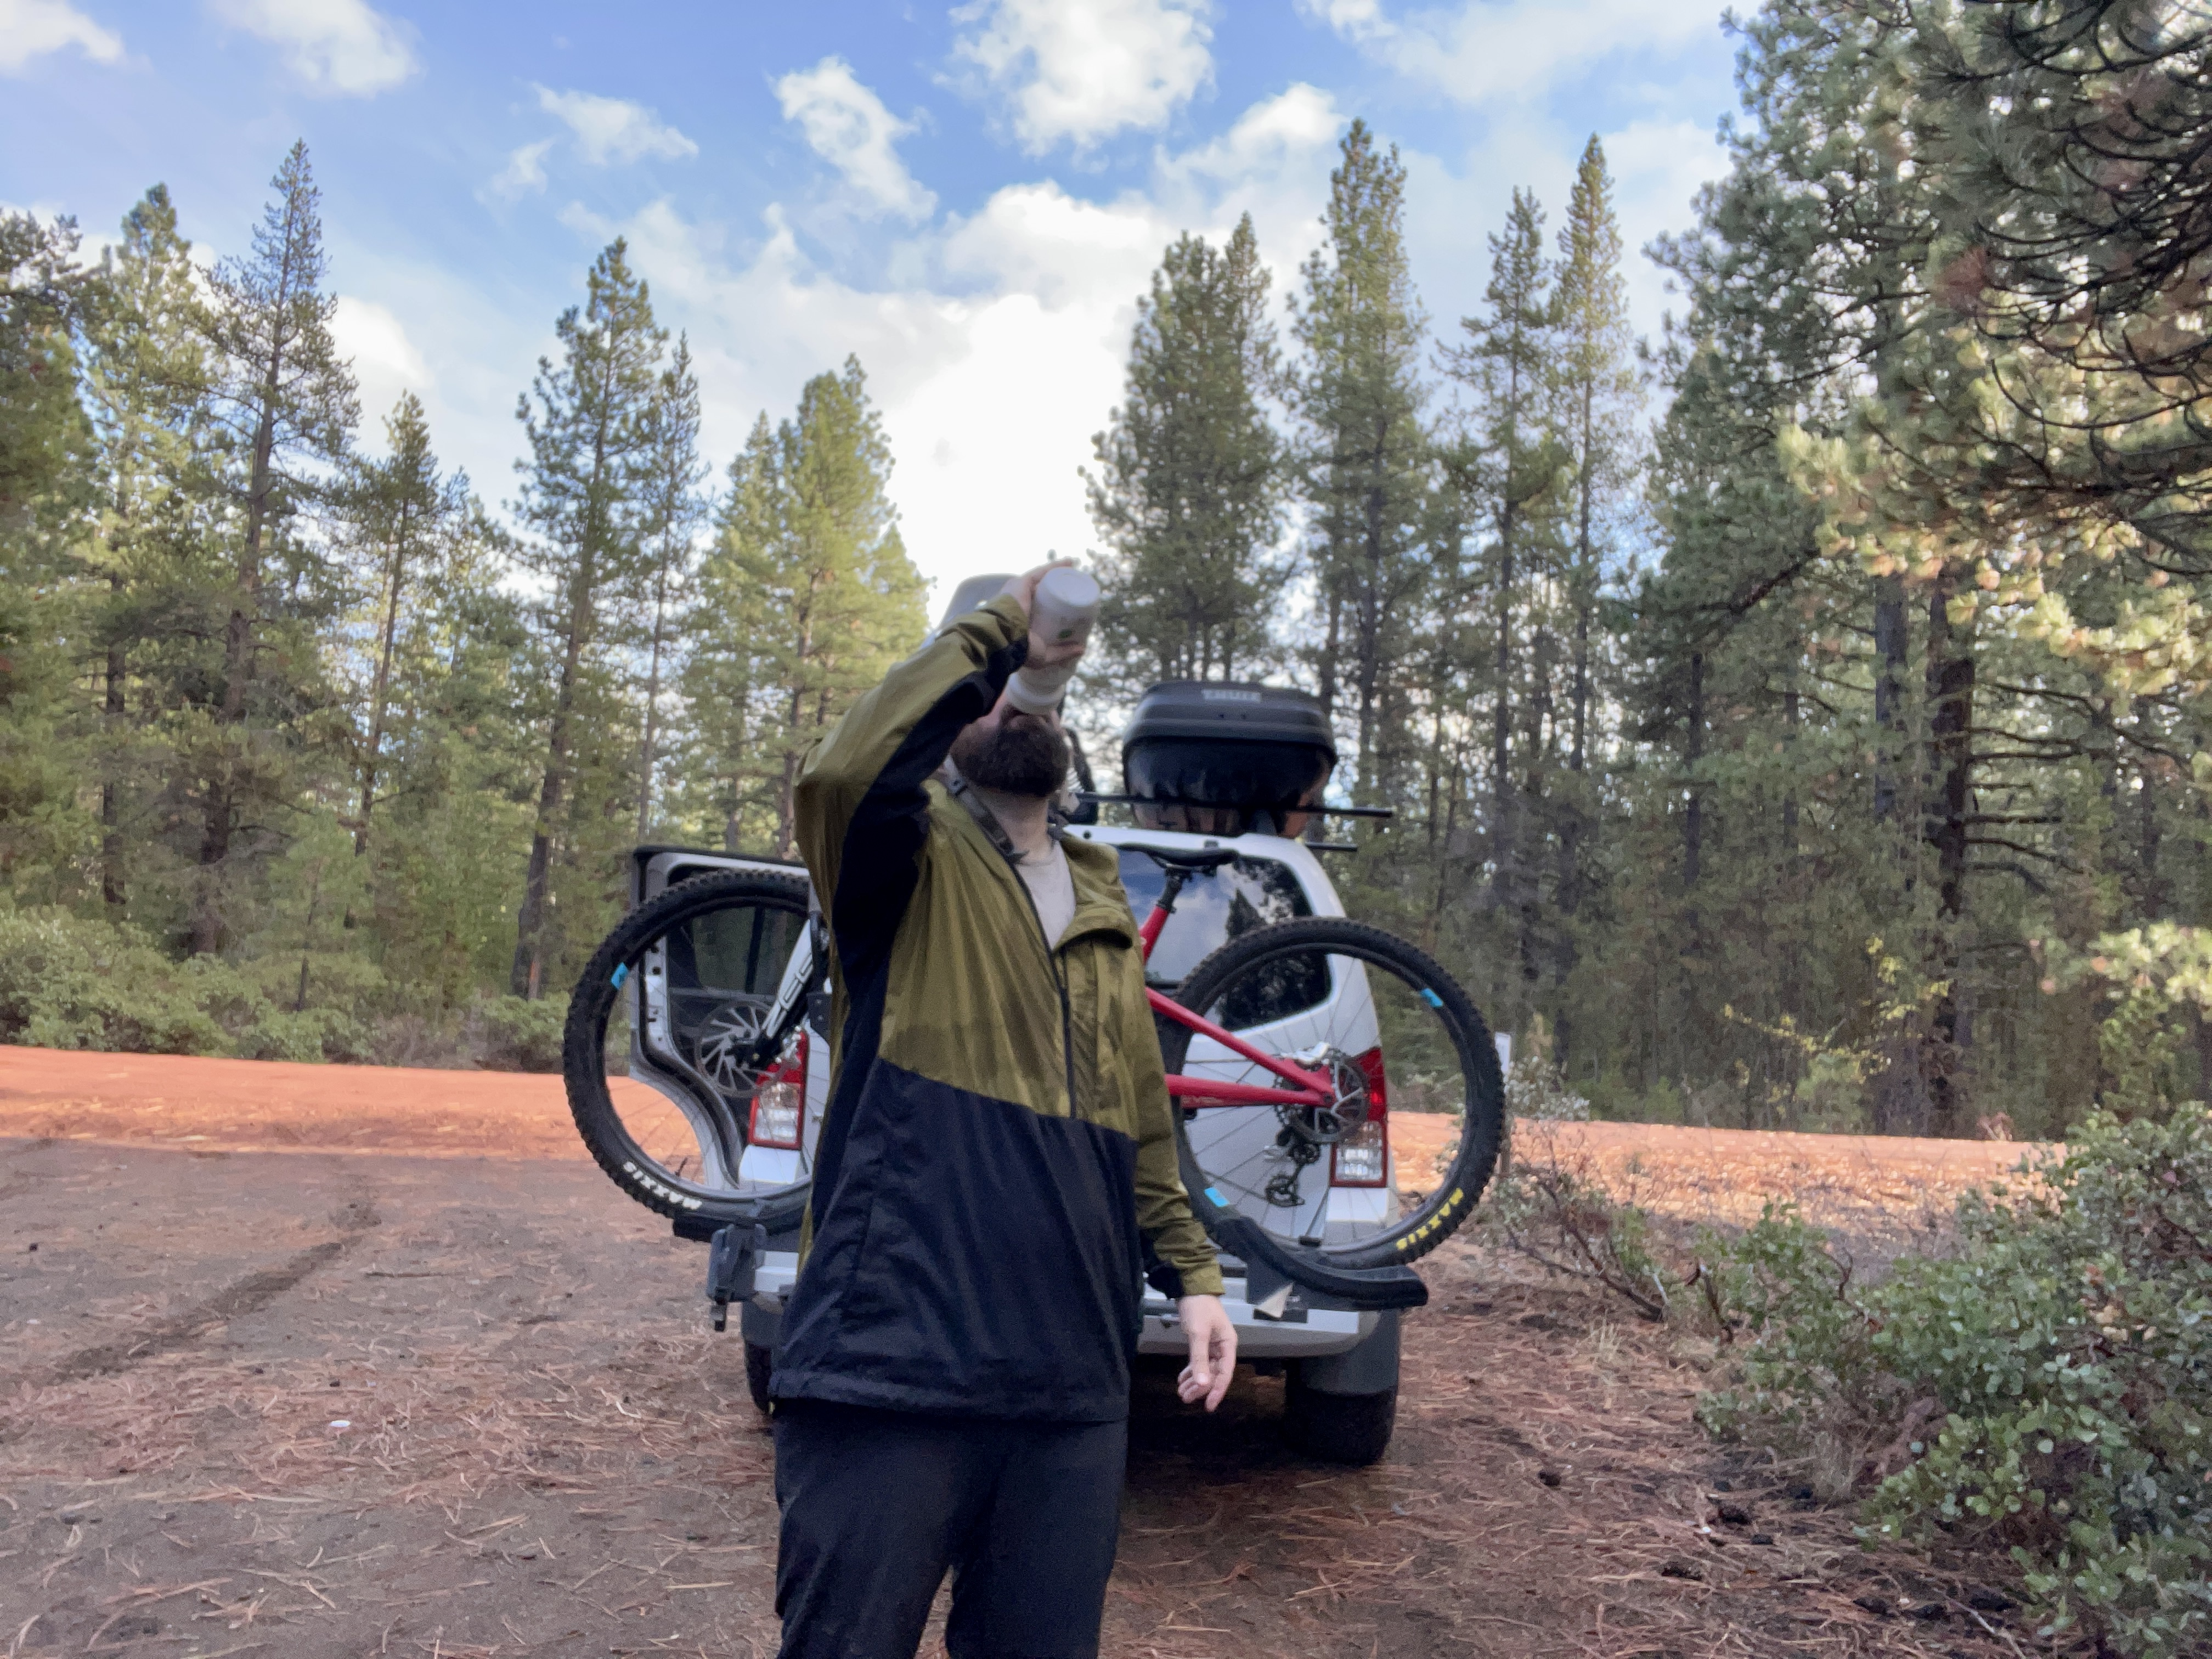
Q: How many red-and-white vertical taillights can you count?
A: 2